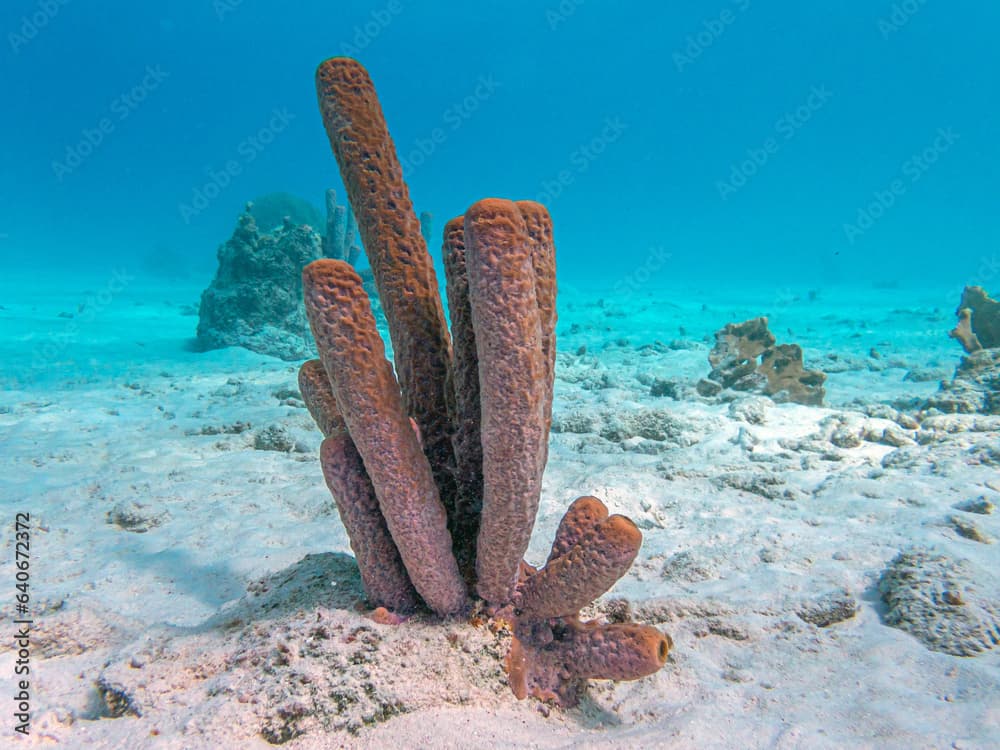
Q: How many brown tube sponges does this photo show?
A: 10